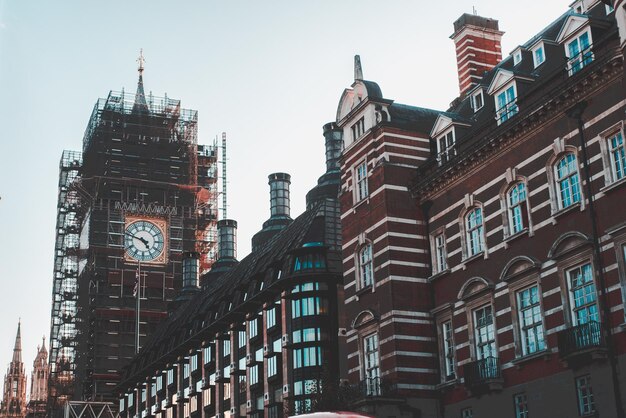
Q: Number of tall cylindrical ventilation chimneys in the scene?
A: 4